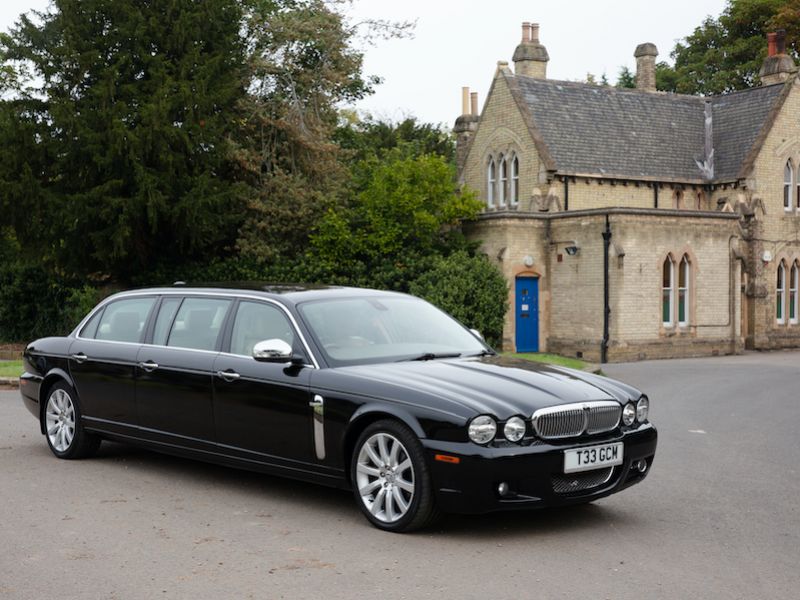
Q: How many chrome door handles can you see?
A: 3